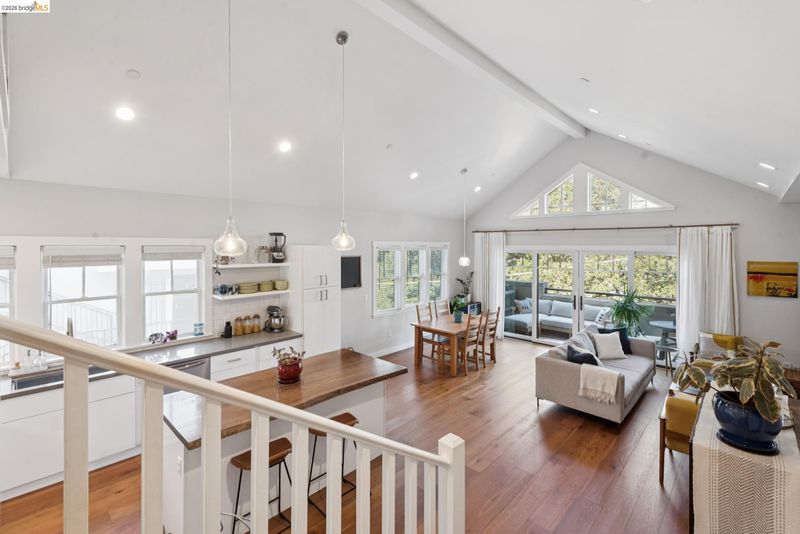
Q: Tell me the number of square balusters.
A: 10